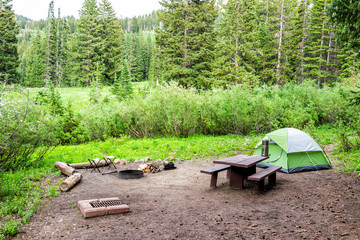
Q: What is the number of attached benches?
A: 2